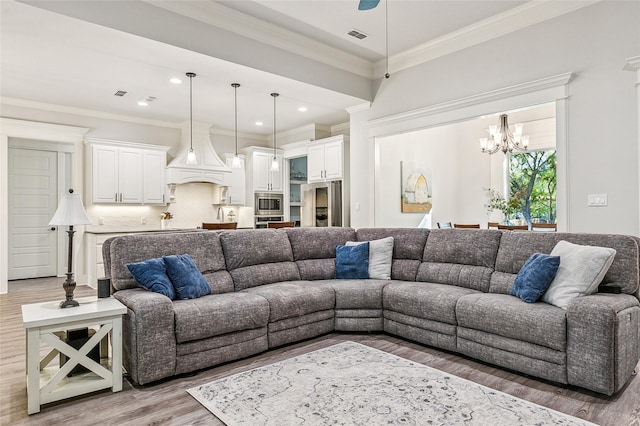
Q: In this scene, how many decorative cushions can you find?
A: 6